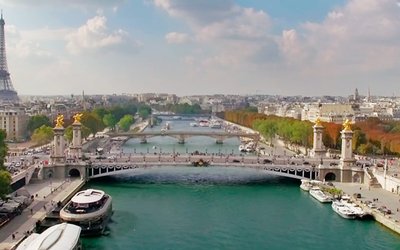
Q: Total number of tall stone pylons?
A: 4